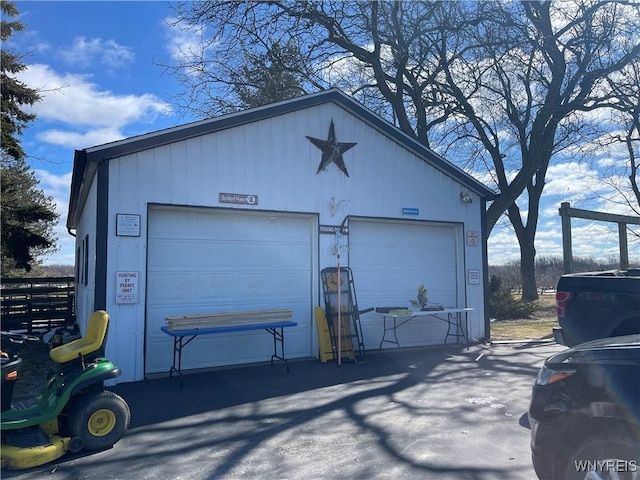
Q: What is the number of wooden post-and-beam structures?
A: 1